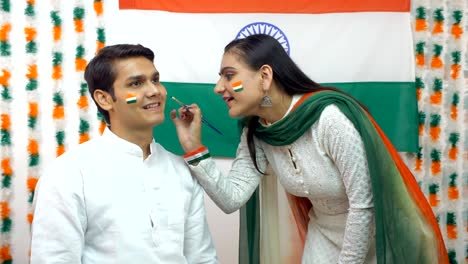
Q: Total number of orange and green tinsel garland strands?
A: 8